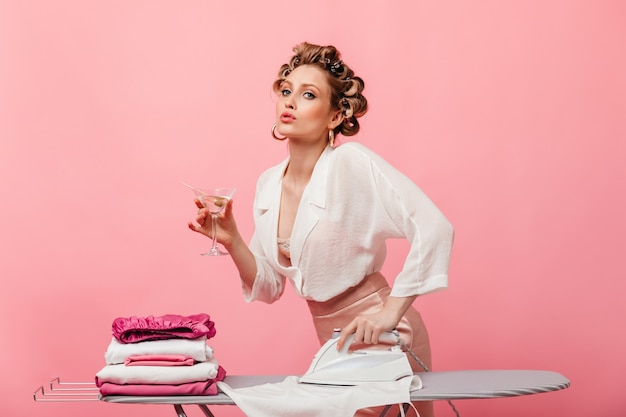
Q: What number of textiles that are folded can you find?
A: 5